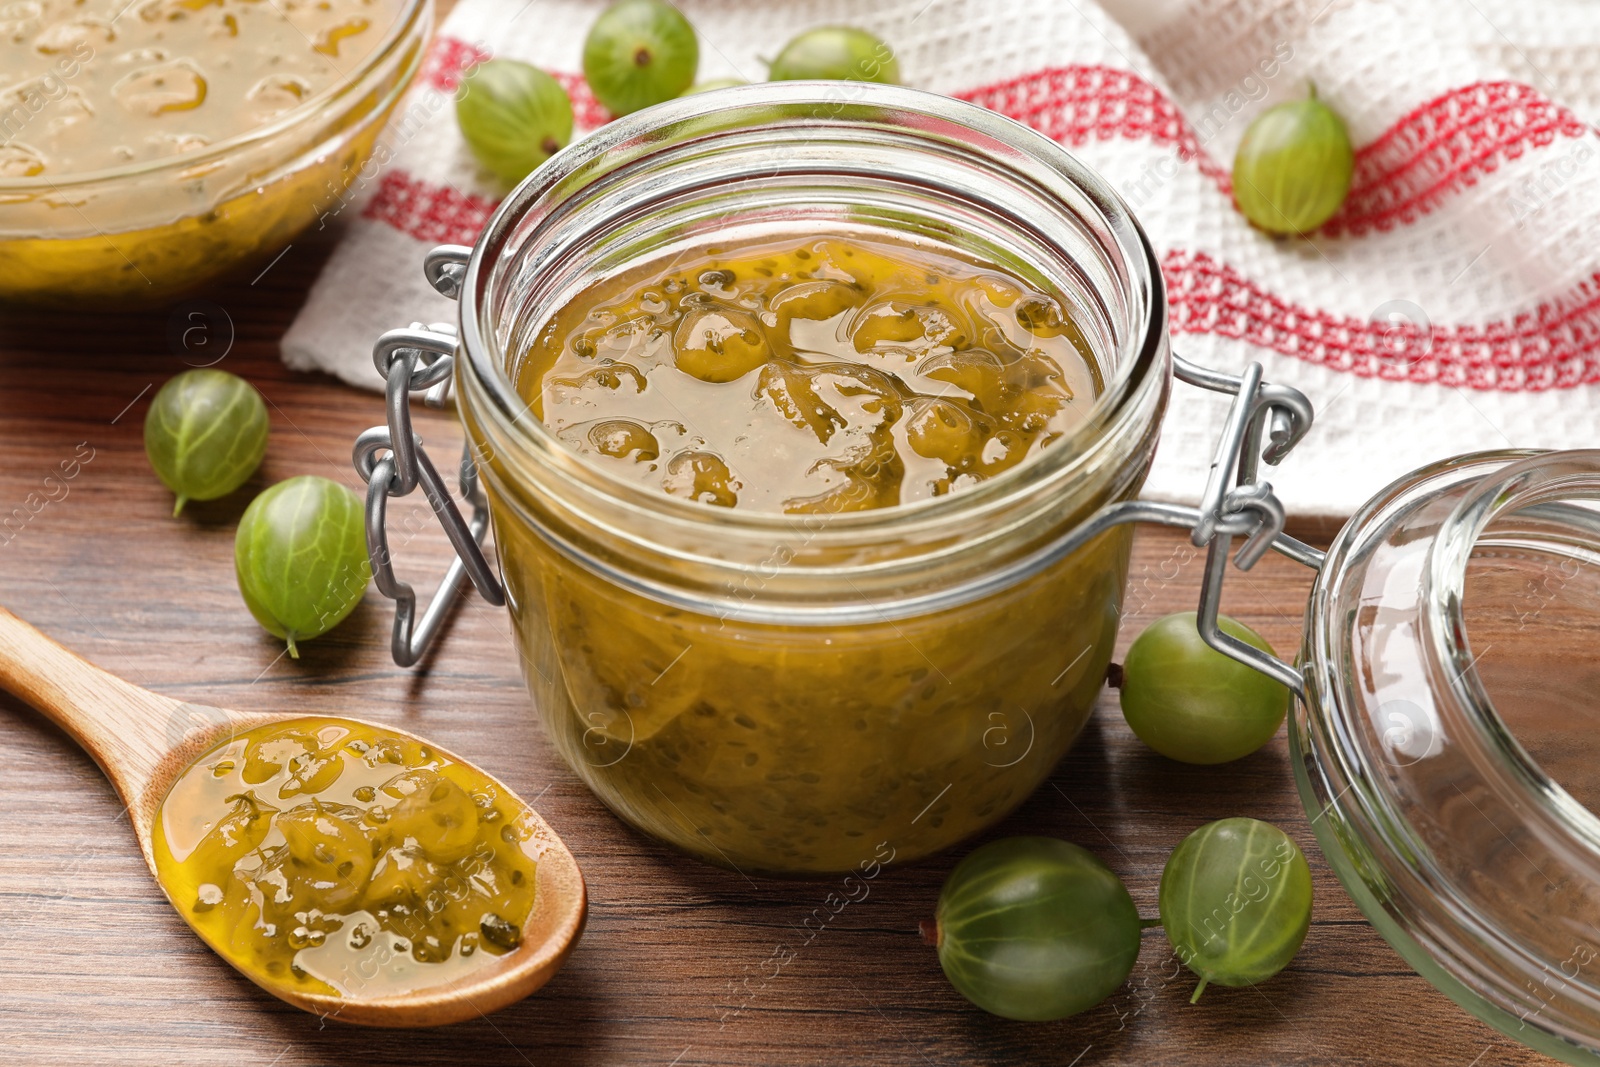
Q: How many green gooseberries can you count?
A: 10